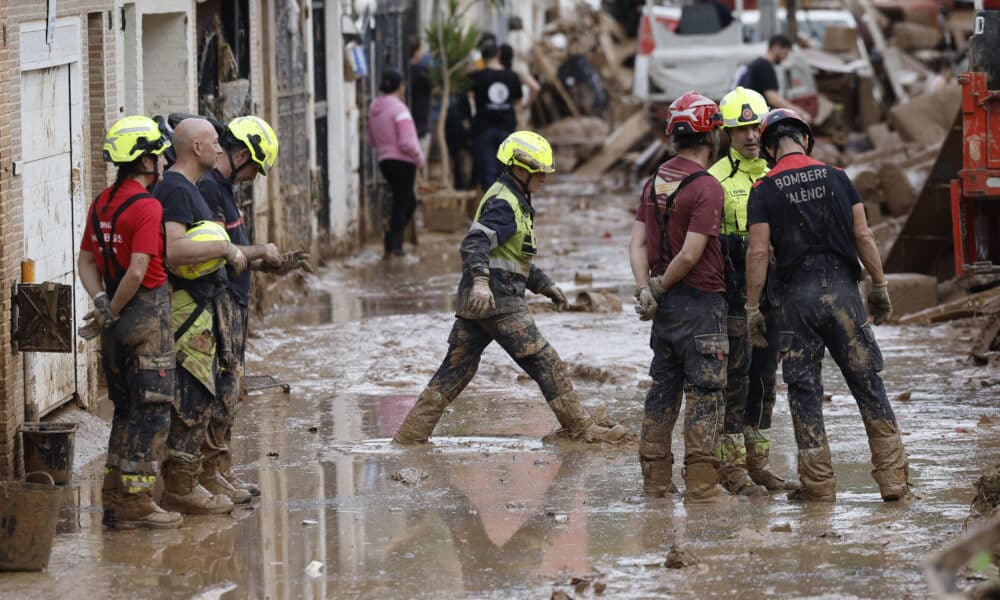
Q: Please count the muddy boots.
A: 12